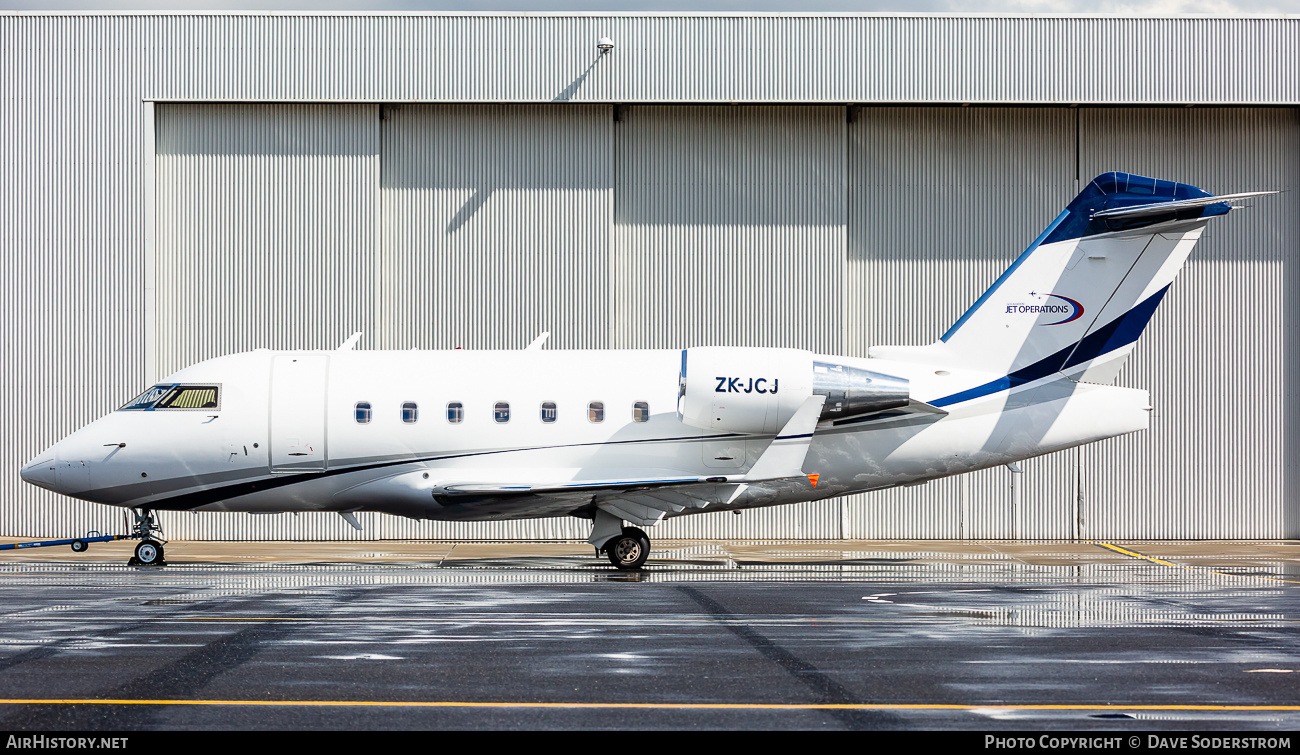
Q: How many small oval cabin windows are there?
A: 7